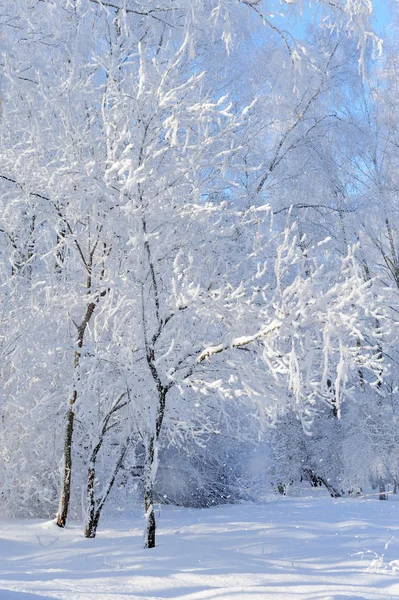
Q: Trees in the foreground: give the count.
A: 3